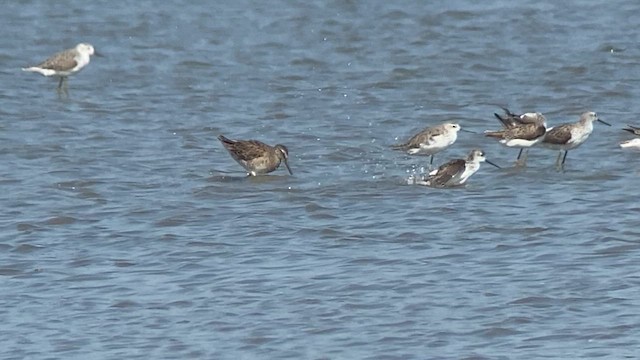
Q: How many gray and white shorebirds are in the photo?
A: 6